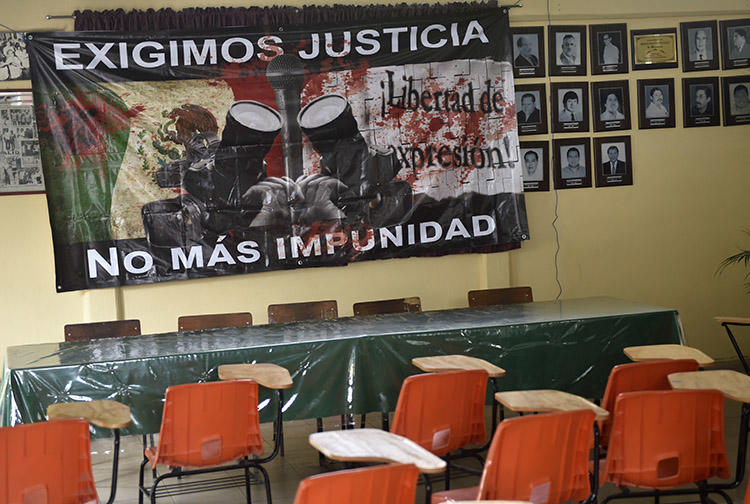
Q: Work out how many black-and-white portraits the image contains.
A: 14